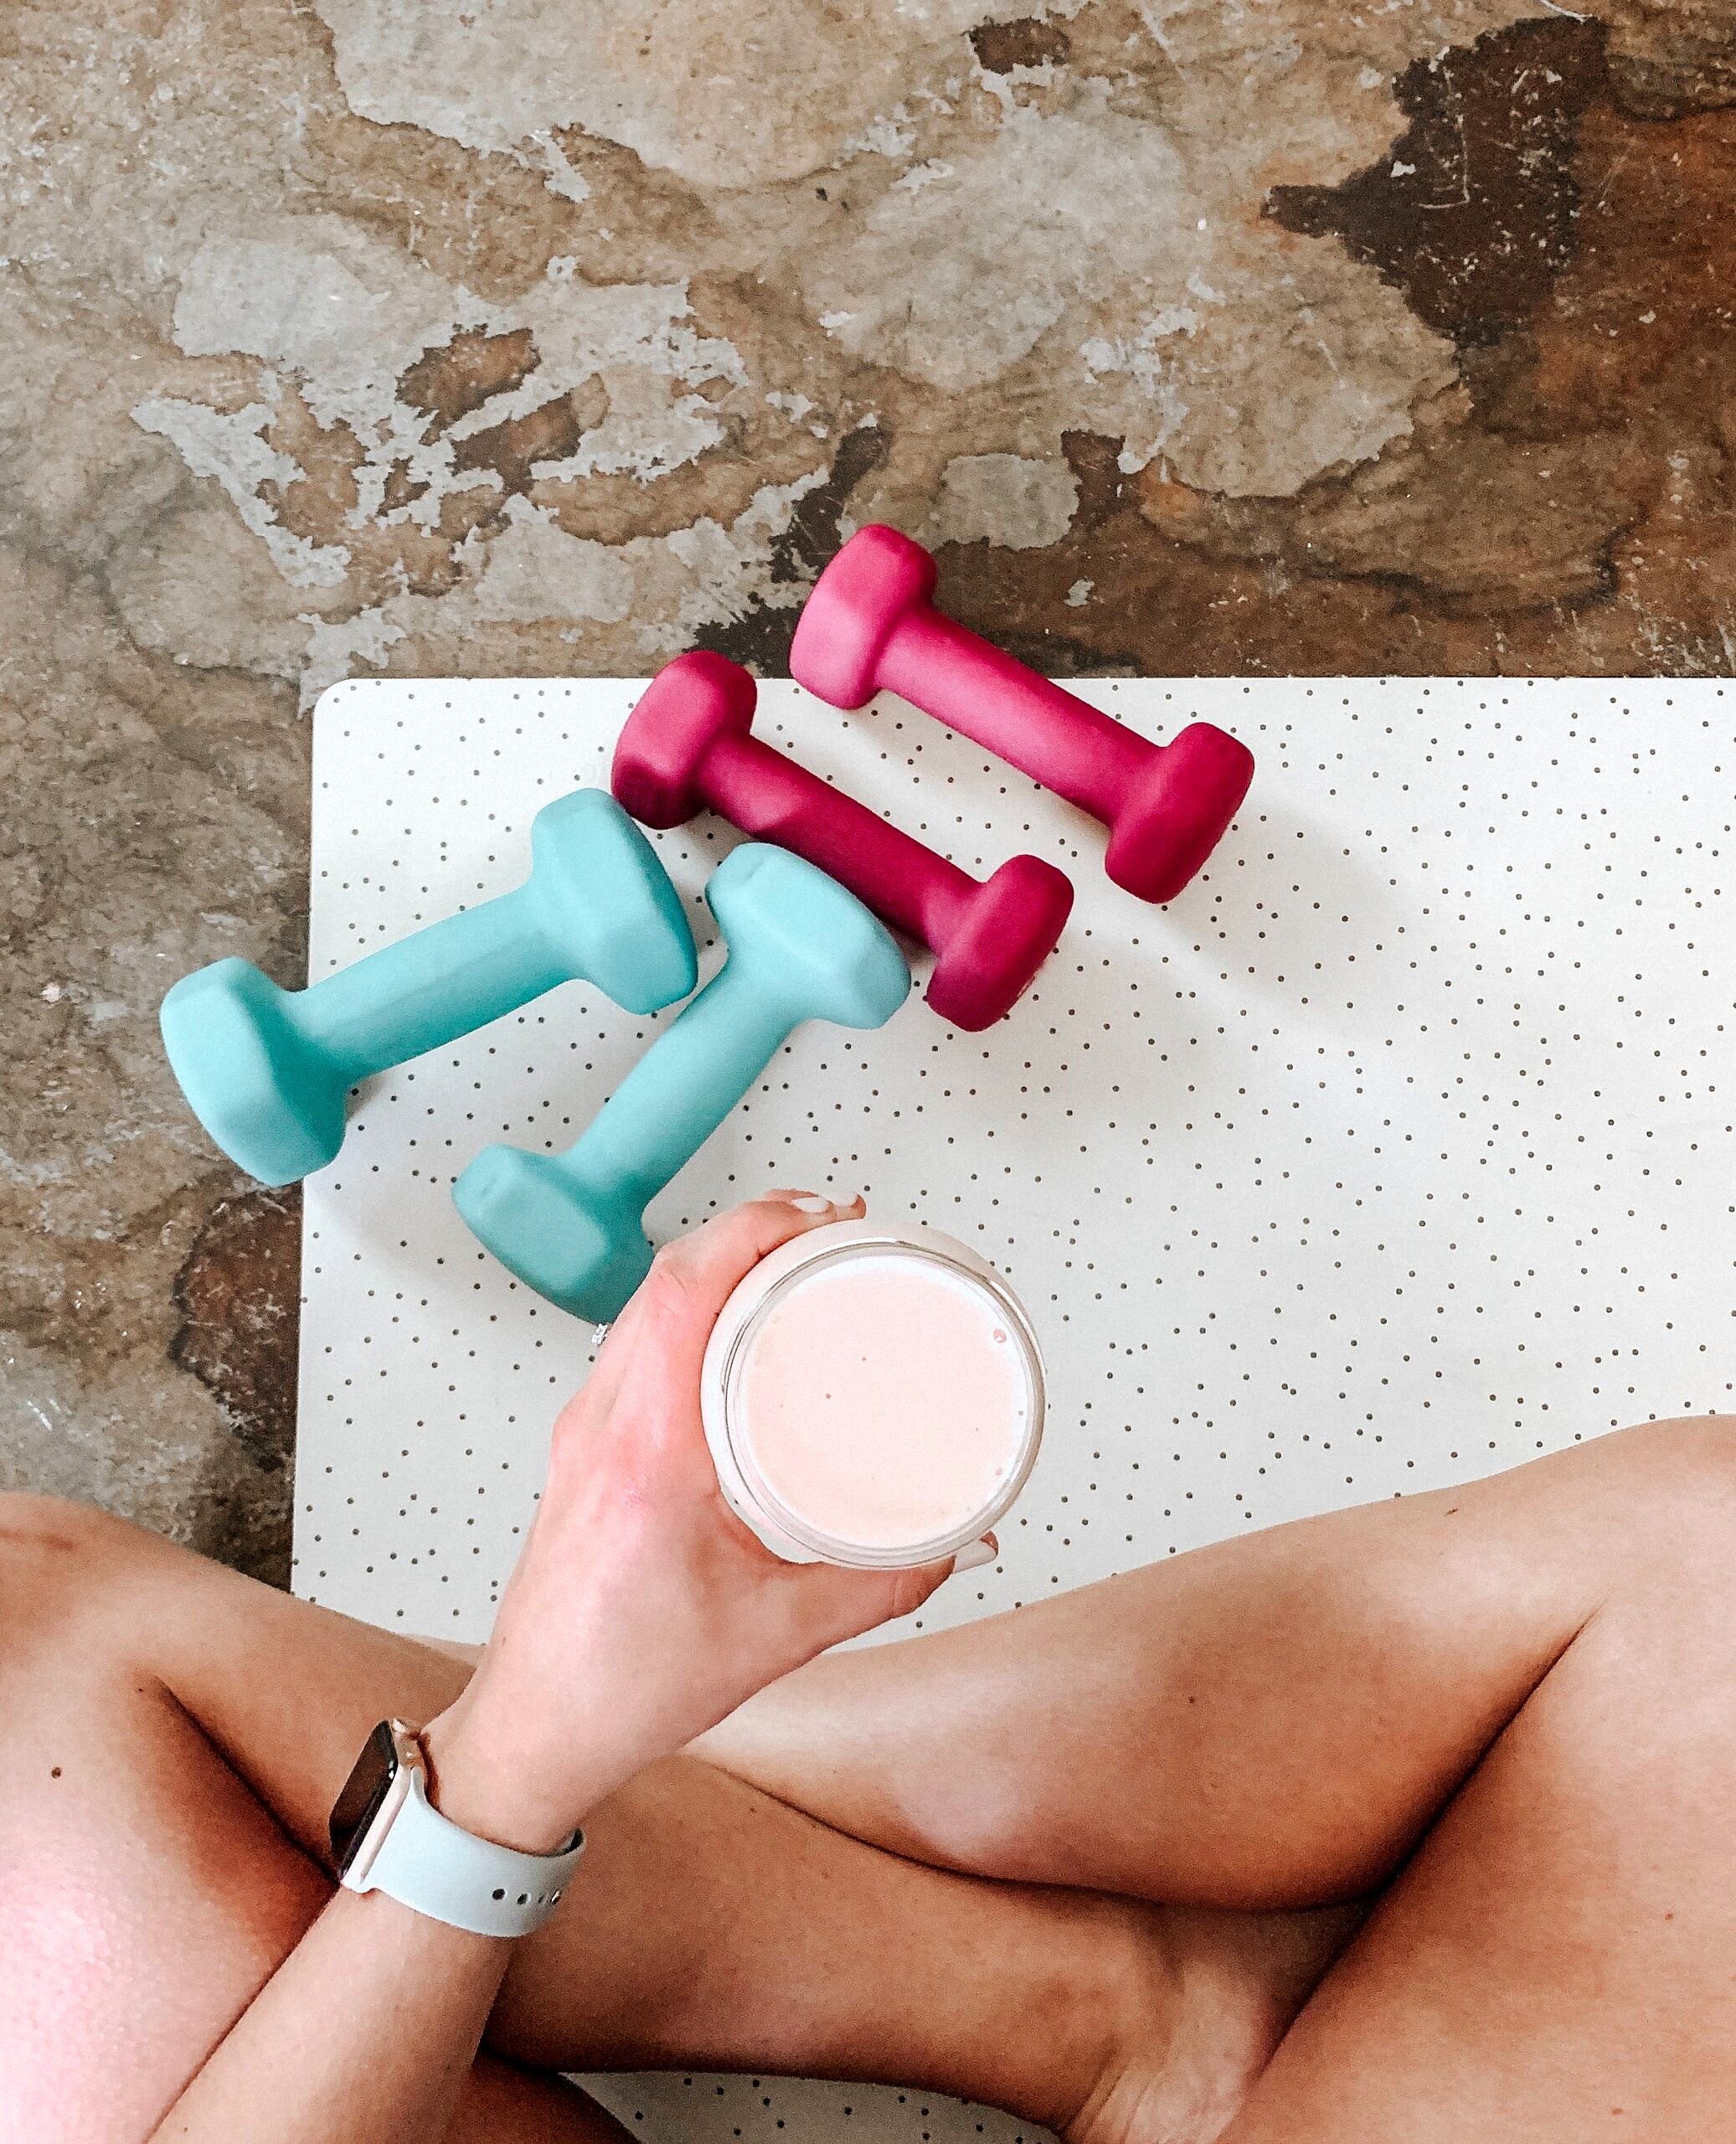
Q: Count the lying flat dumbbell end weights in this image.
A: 8